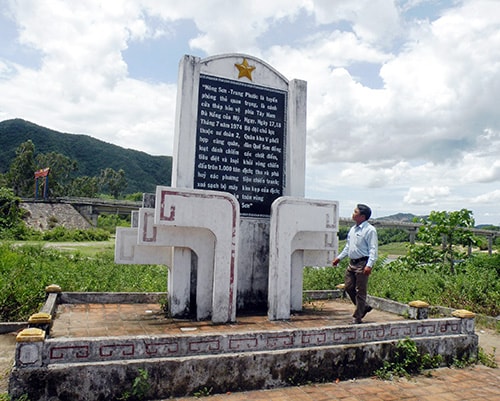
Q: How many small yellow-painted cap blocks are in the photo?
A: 6